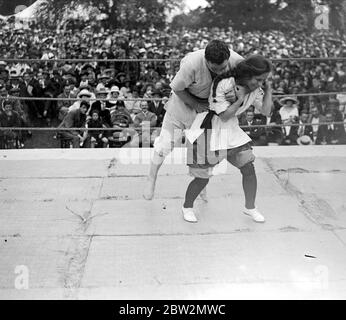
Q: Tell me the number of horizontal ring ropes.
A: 3